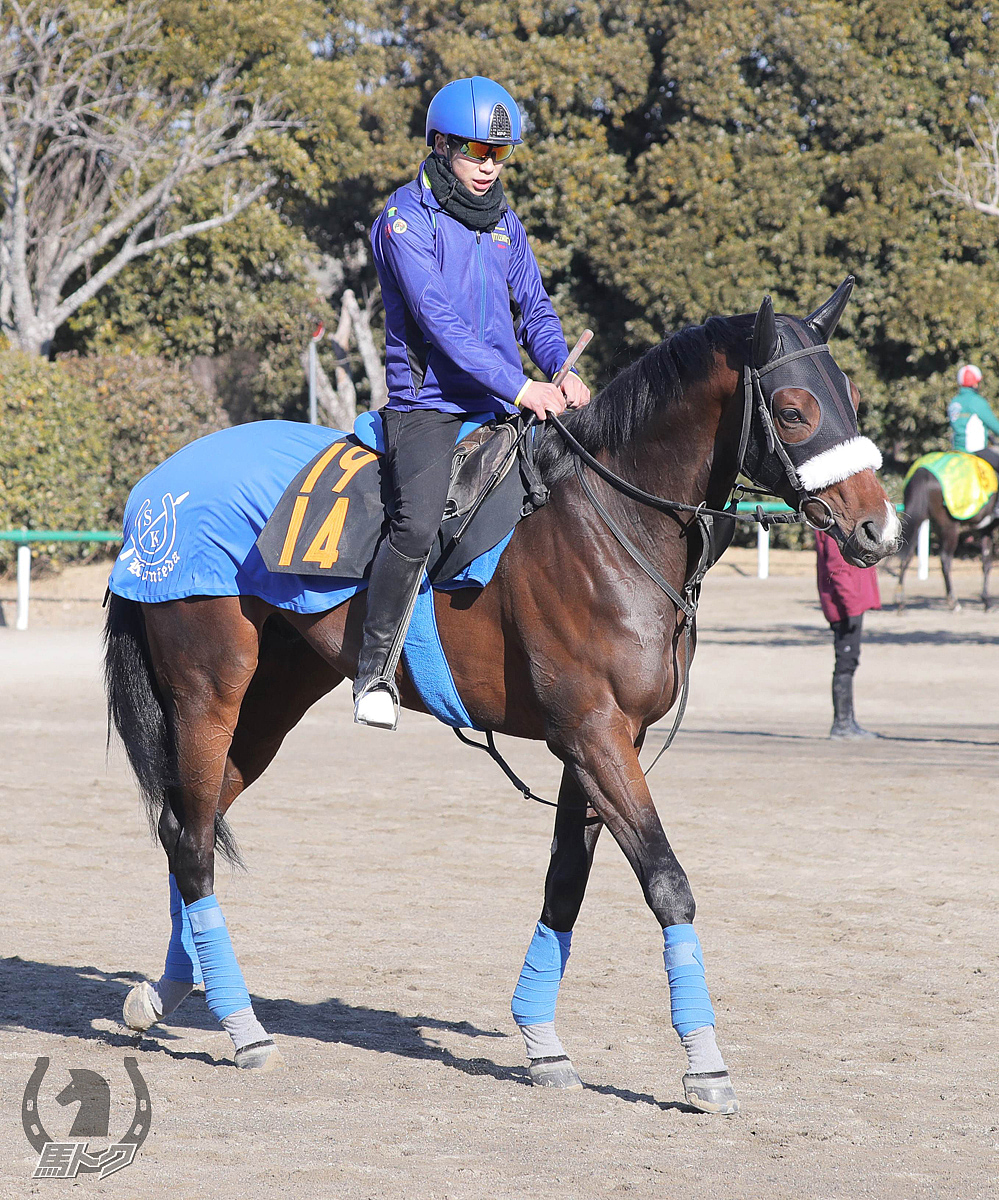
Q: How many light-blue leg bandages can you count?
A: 4